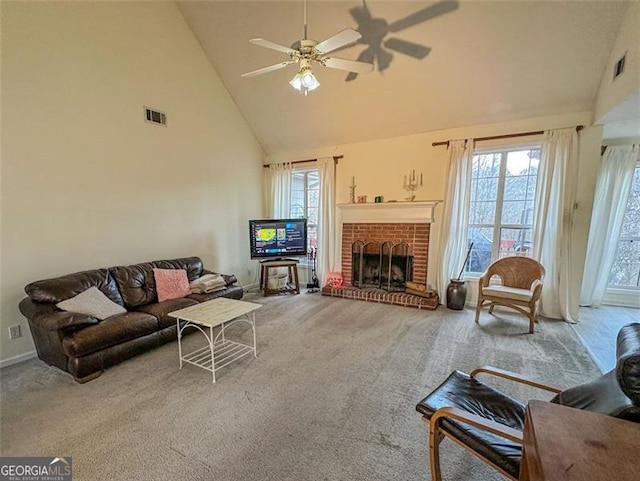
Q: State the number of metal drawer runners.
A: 0